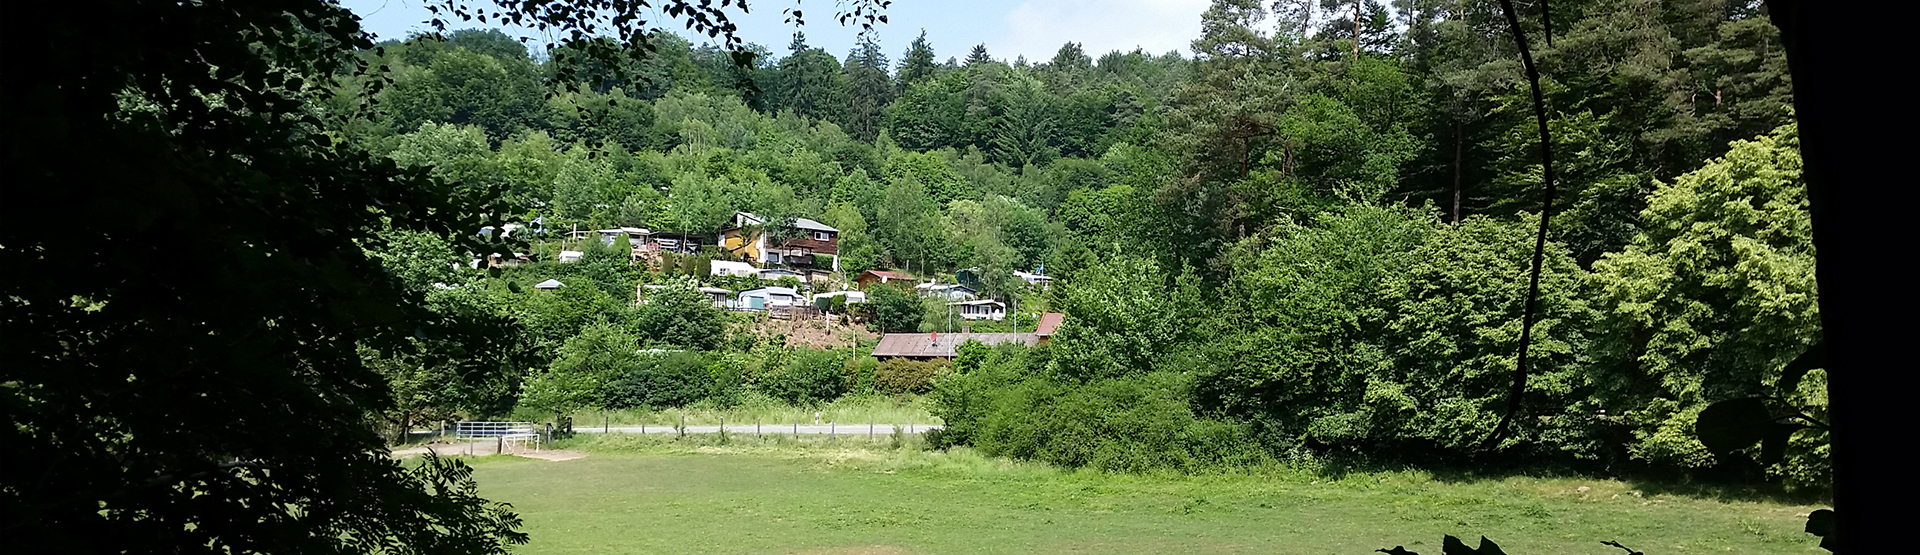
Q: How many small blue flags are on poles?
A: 2